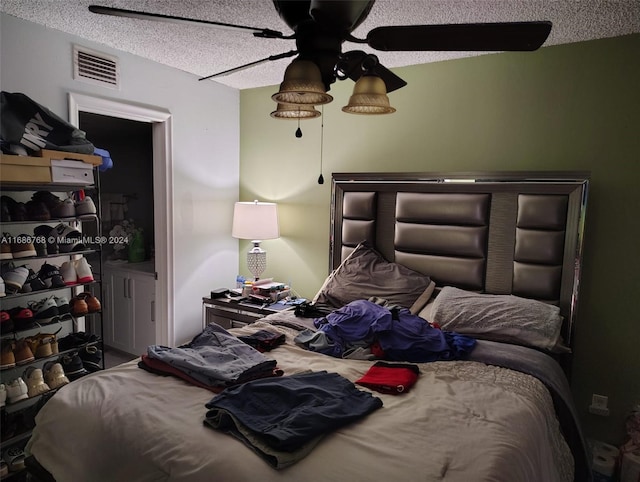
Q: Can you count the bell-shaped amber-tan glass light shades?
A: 3